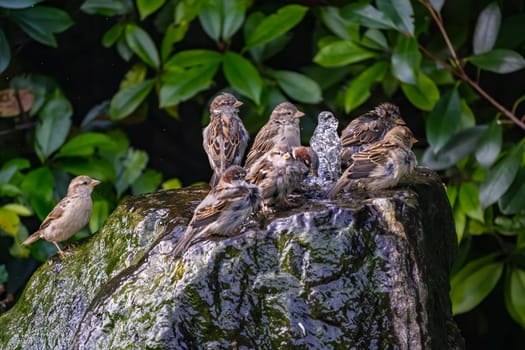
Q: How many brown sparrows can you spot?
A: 8